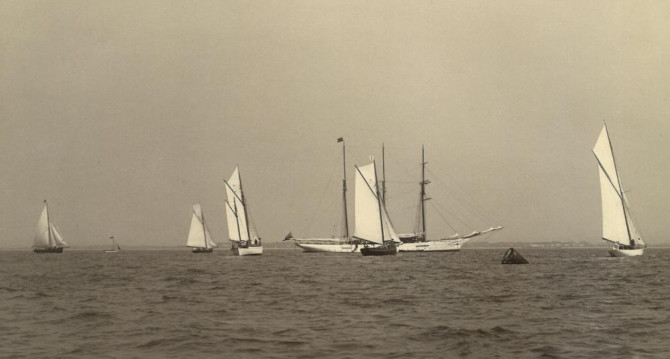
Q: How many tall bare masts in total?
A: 3